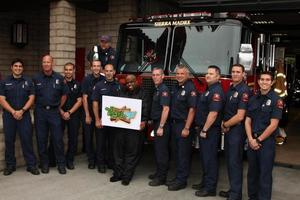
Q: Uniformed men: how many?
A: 11